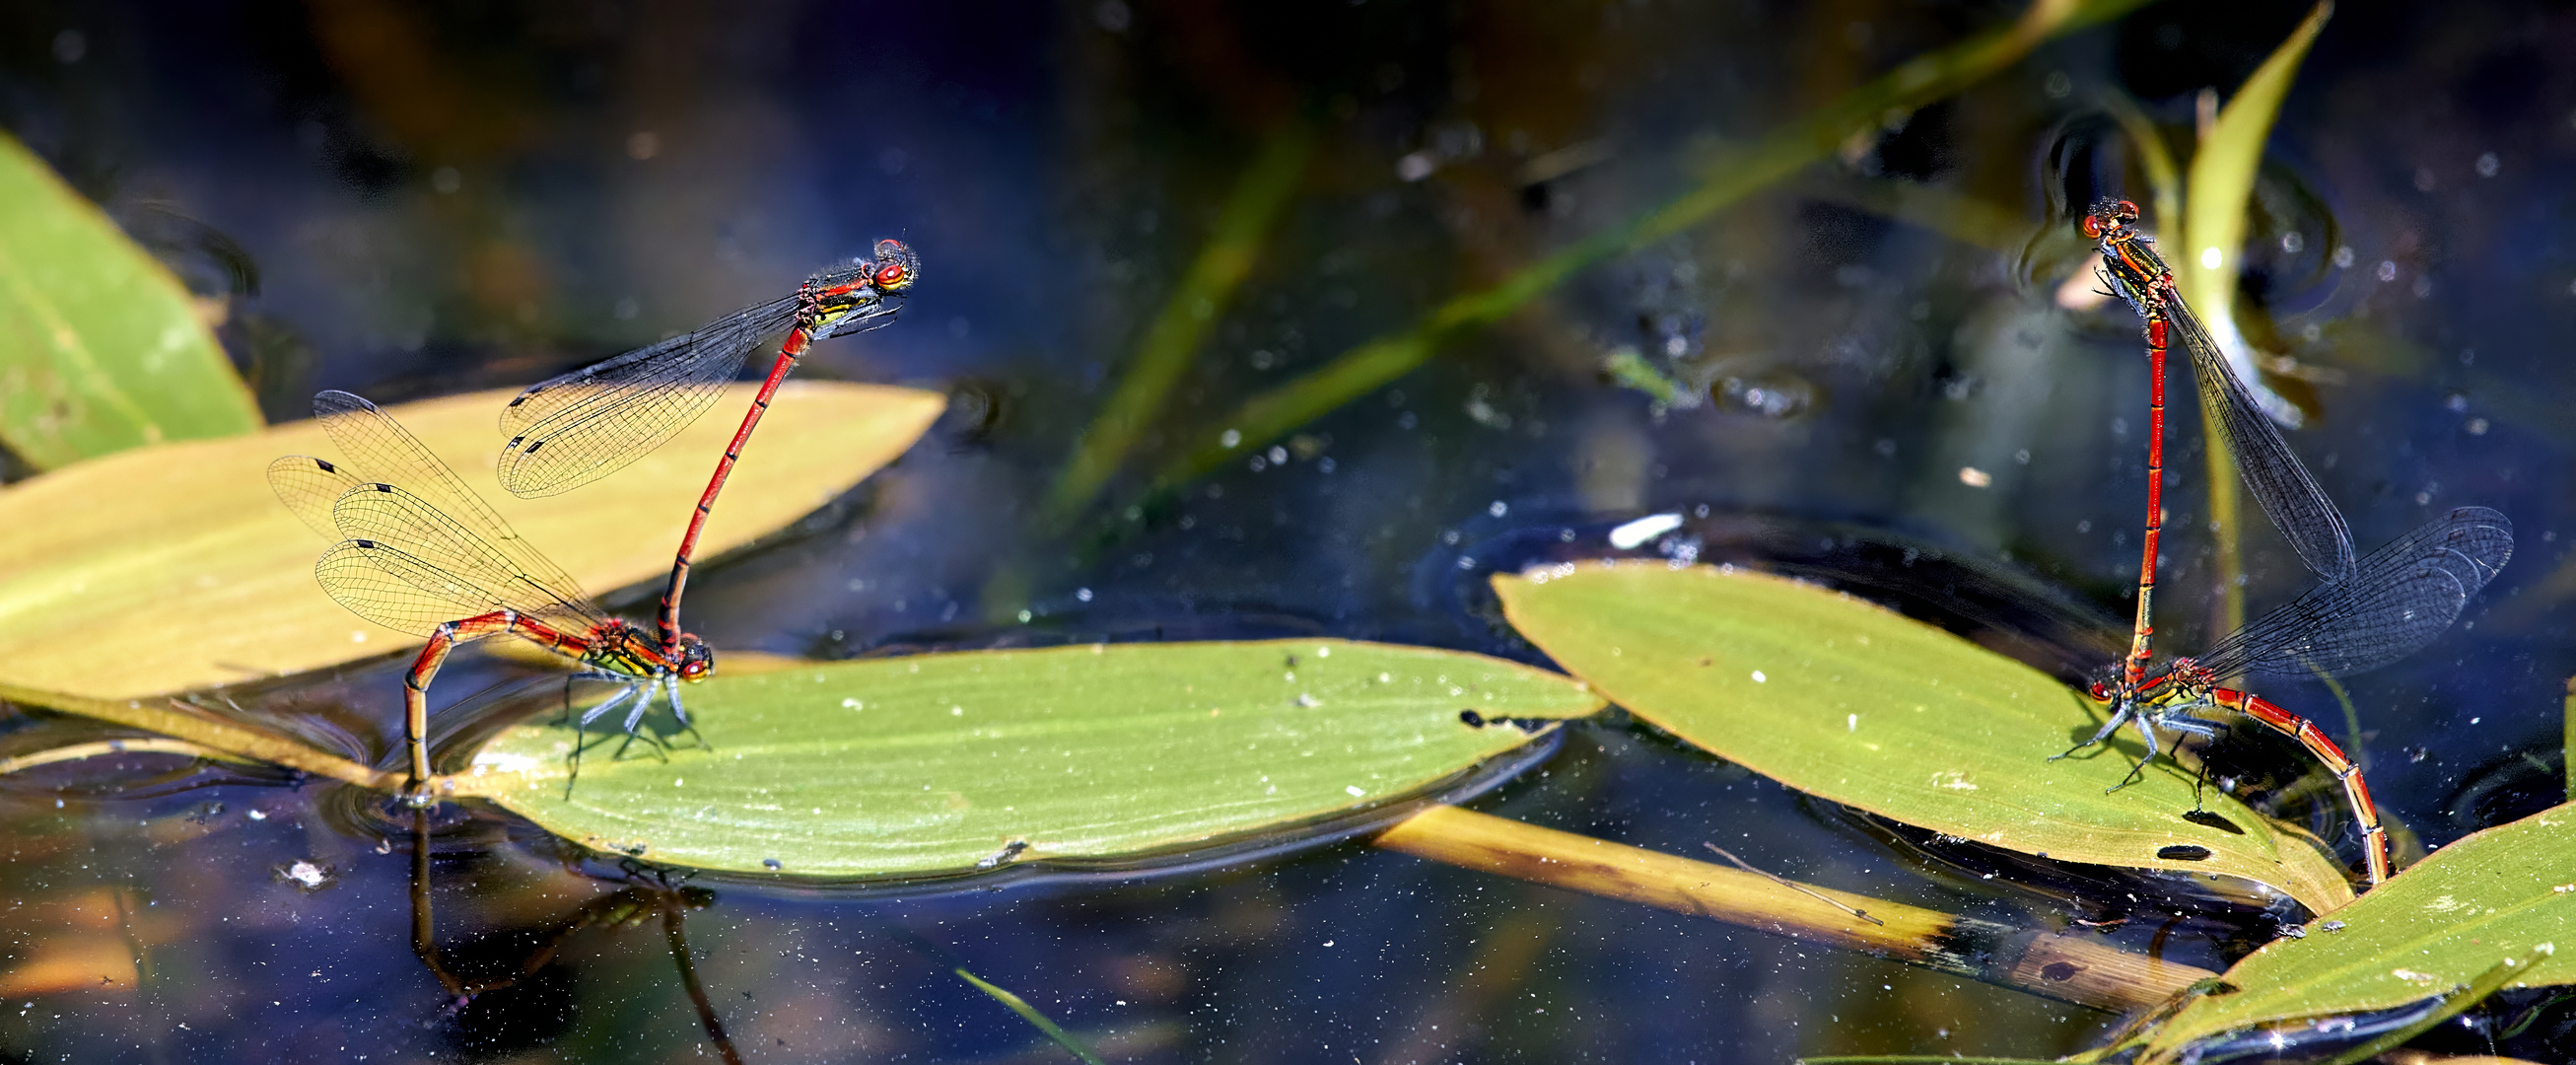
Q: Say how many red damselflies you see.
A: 4